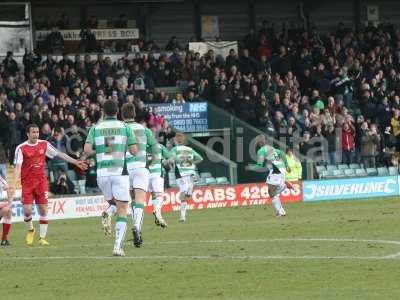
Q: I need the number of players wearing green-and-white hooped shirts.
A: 5